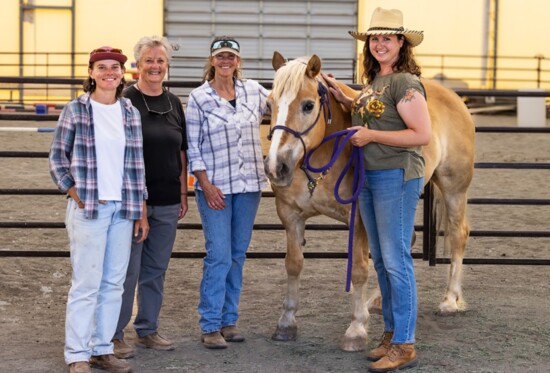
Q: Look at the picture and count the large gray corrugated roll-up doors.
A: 1